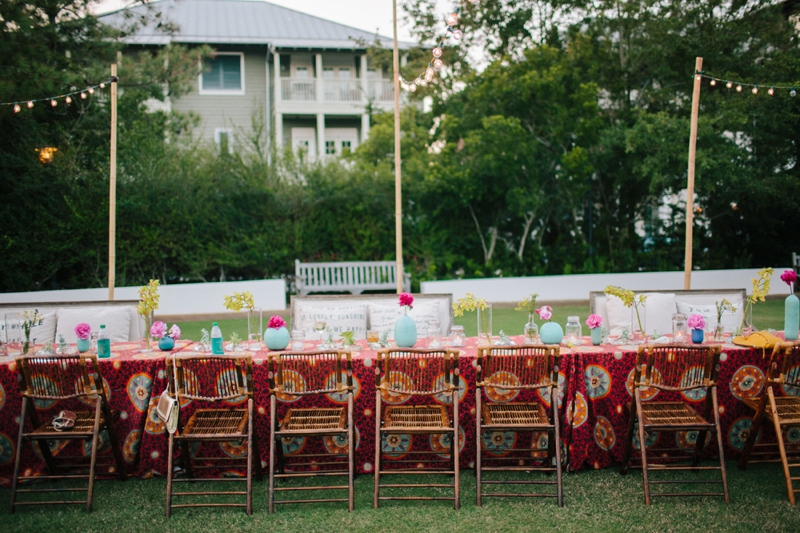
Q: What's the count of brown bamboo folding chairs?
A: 7